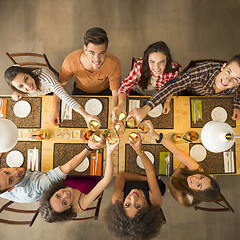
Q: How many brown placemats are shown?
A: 8